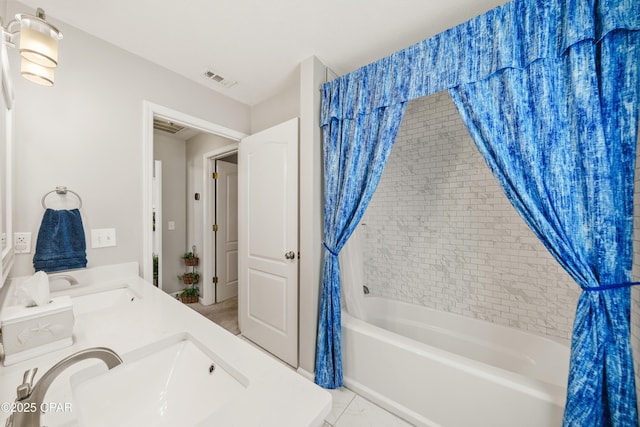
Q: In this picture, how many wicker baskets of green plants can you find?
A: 3